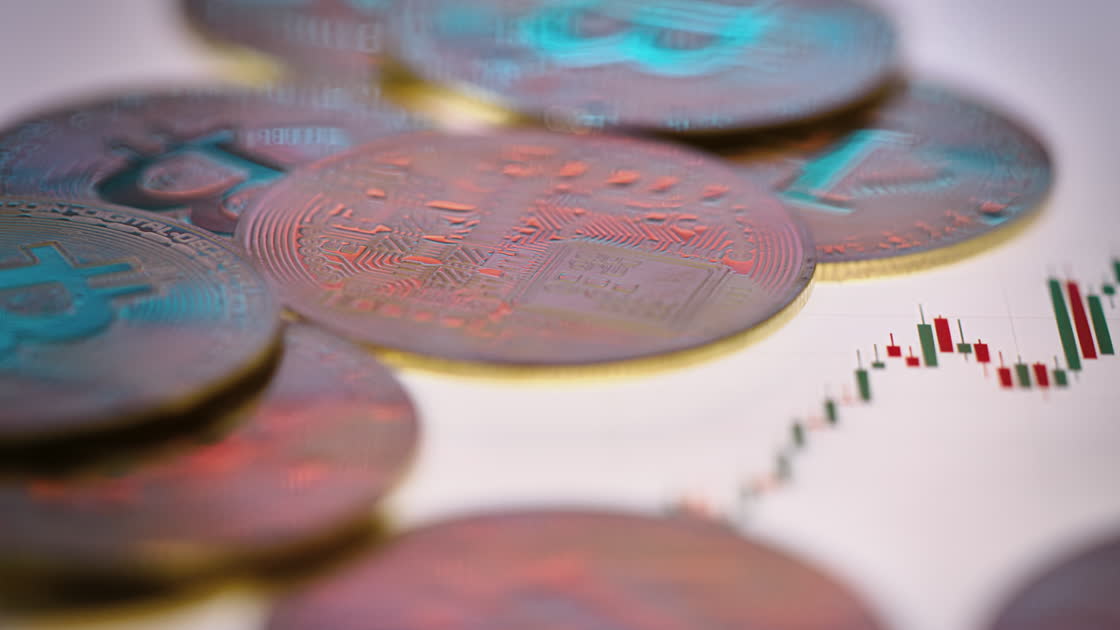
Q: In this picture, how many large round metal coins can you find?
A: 9